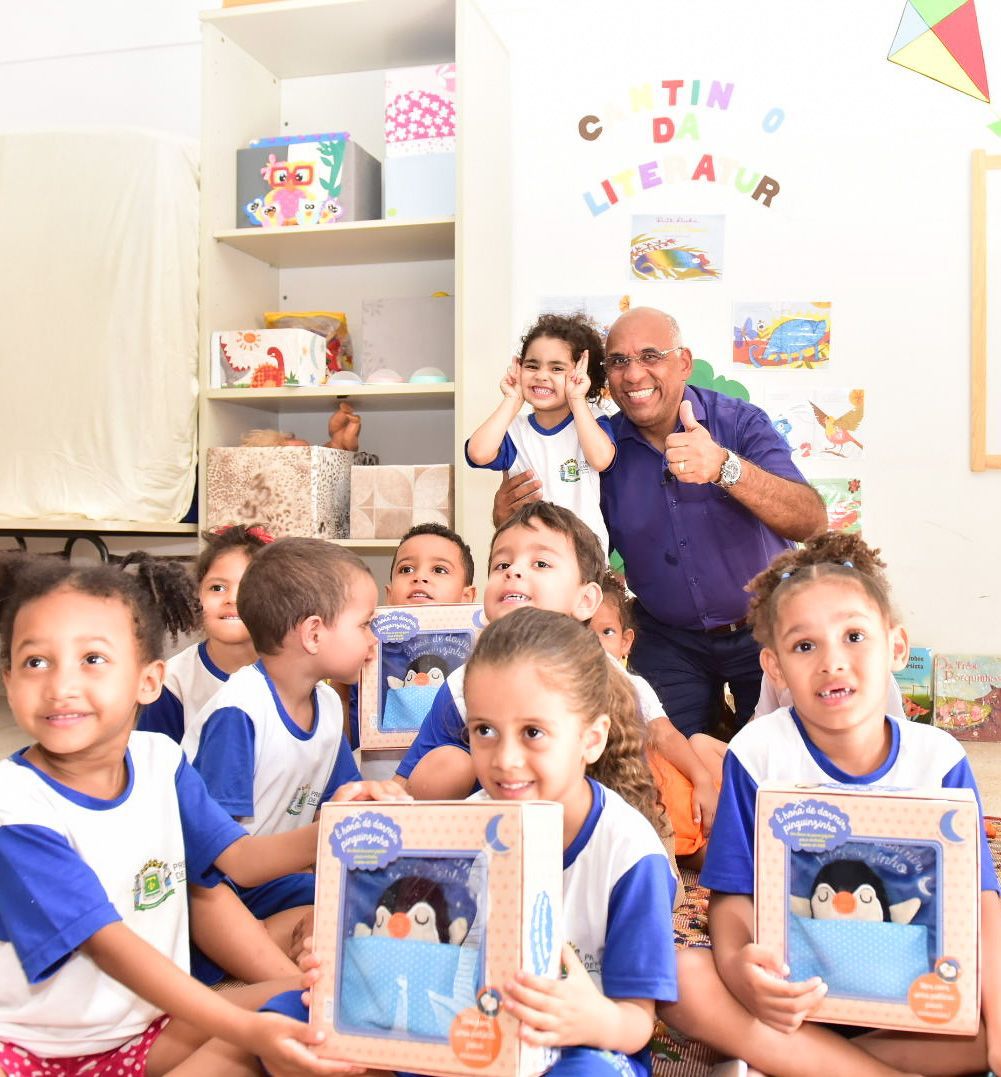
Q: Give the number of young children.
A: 9